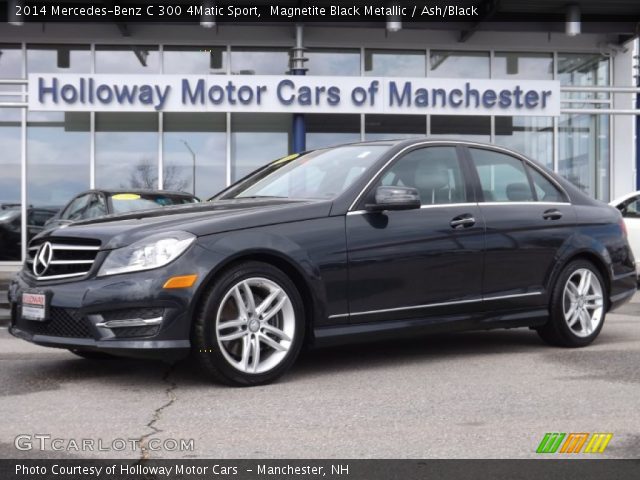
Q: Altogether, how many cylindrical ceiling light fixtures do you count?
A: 4